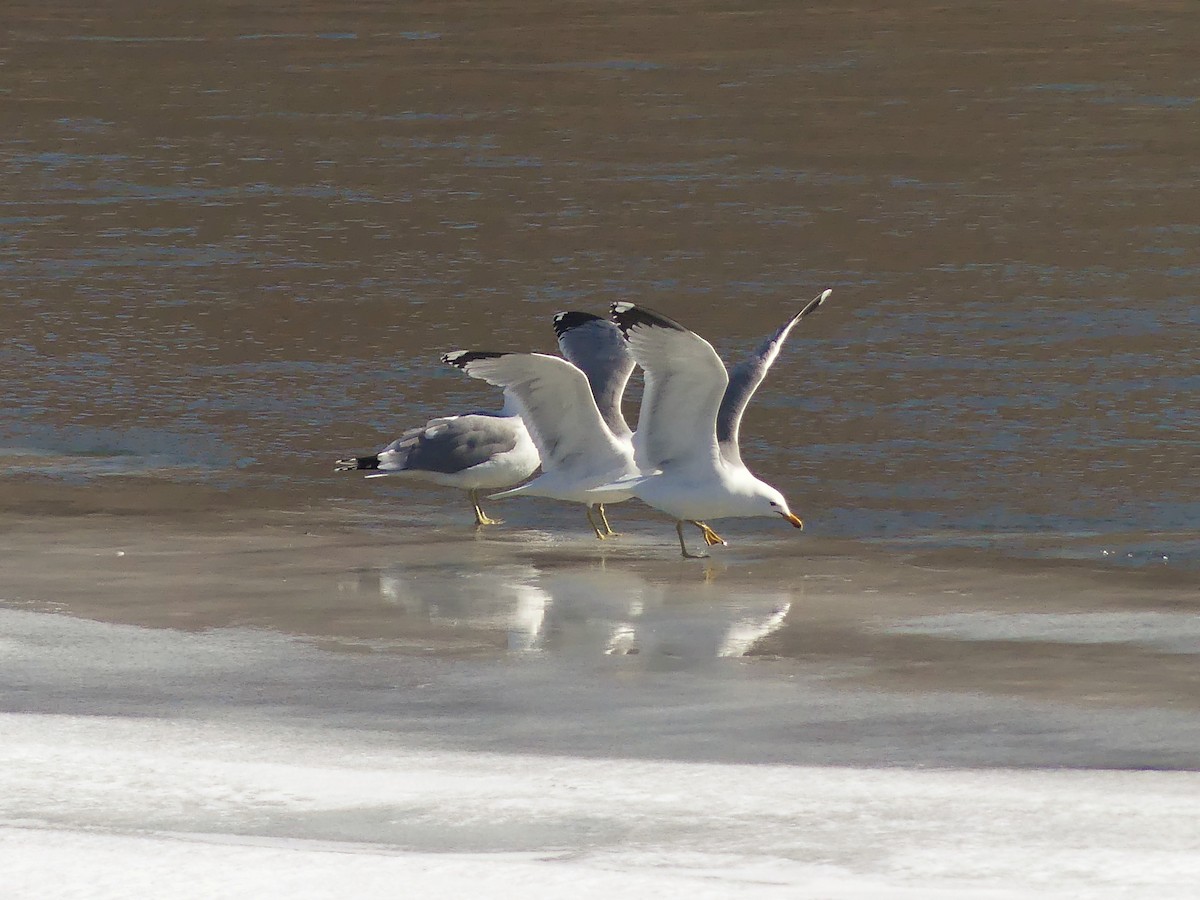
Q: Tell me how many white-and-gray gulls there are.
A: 3